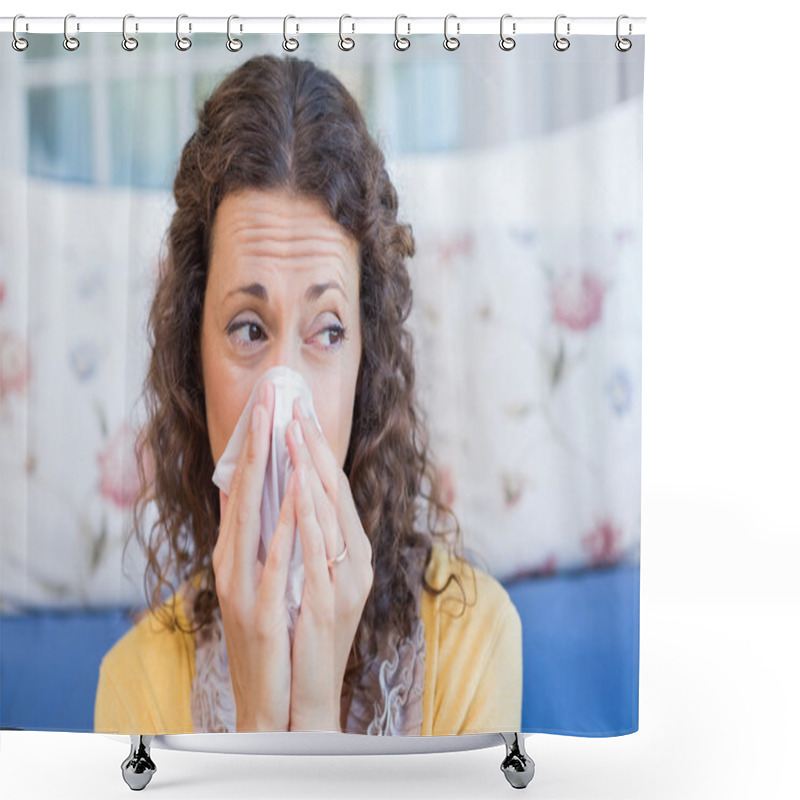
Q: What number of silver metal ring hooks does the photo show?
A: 12